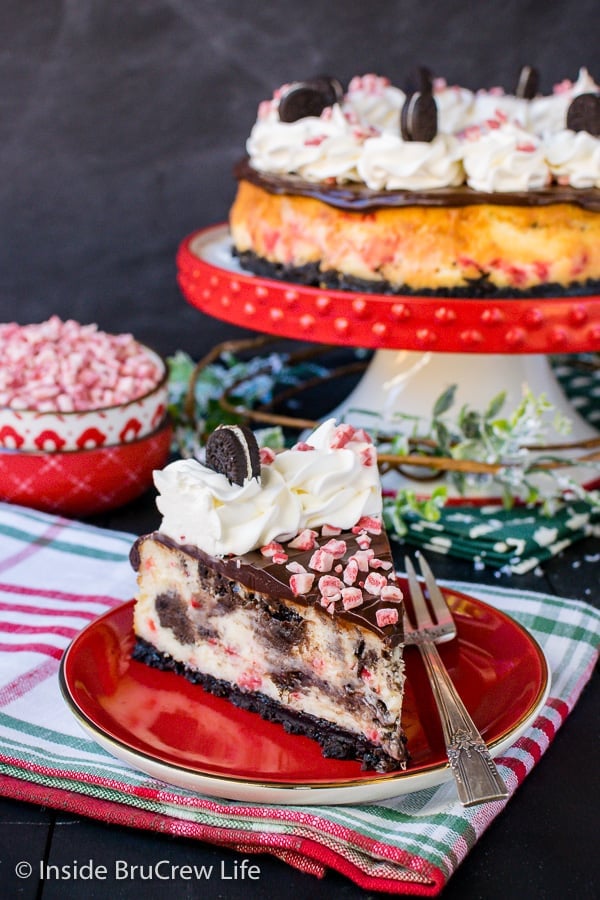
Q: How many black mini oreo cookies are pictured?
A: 7